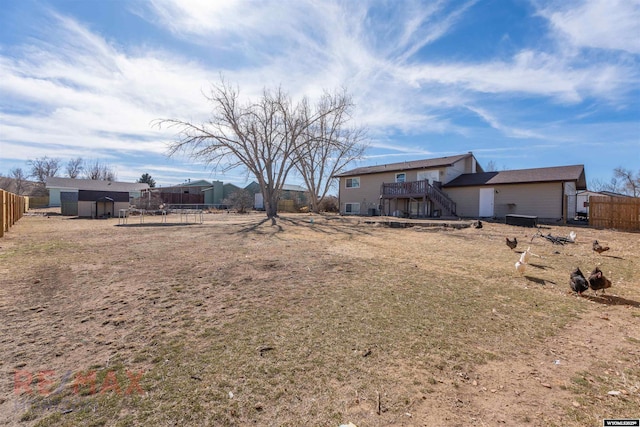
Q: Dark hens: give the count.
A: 4